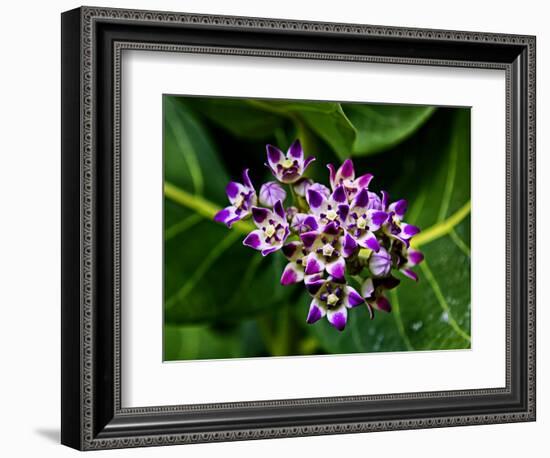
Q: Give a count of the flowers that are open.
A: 12